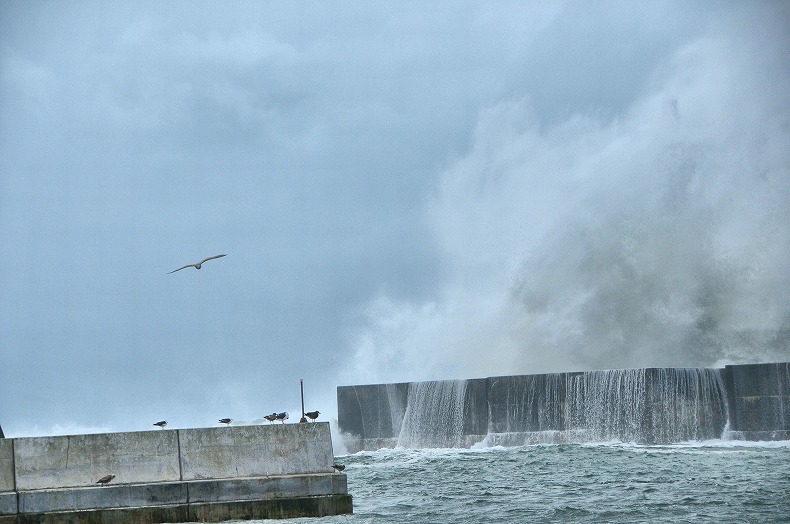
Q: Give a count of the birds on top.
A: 5